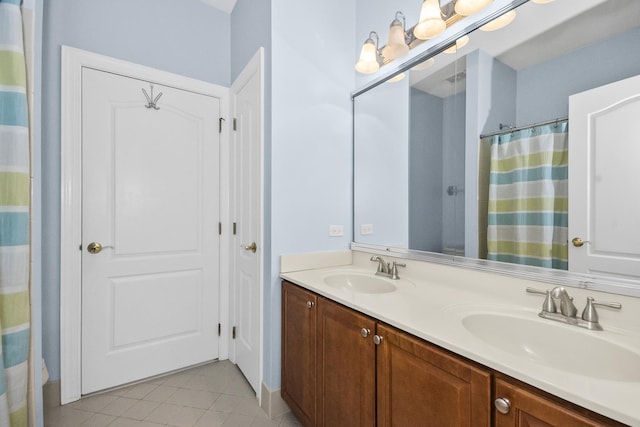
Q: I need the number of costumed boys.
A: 0